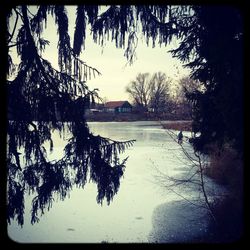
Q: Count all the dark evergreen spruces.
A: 2